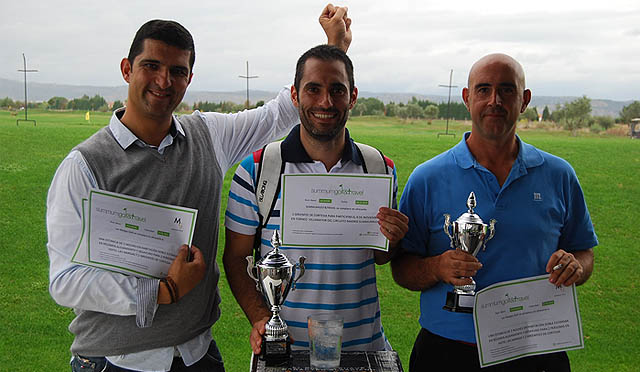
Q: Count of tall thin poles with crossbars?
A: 3